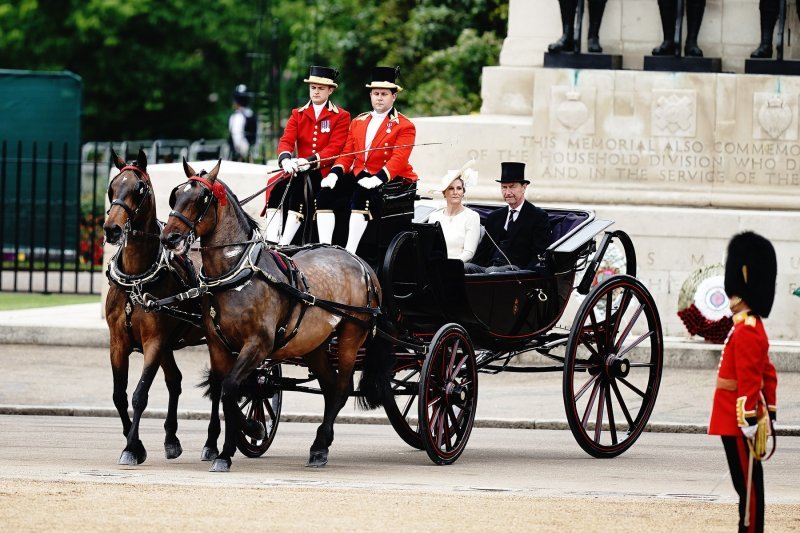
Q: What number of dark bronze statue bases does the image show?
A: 3